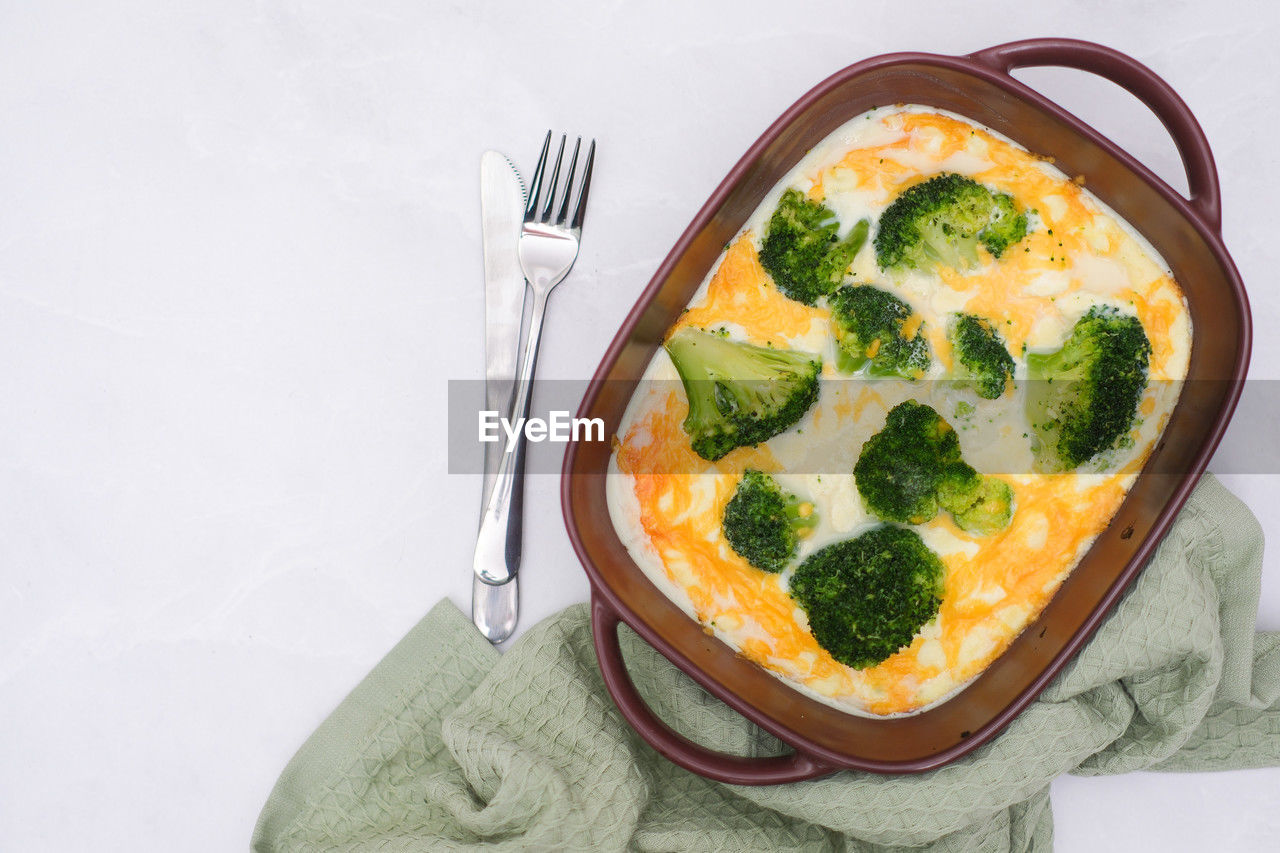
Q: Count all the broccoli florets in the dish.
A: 9